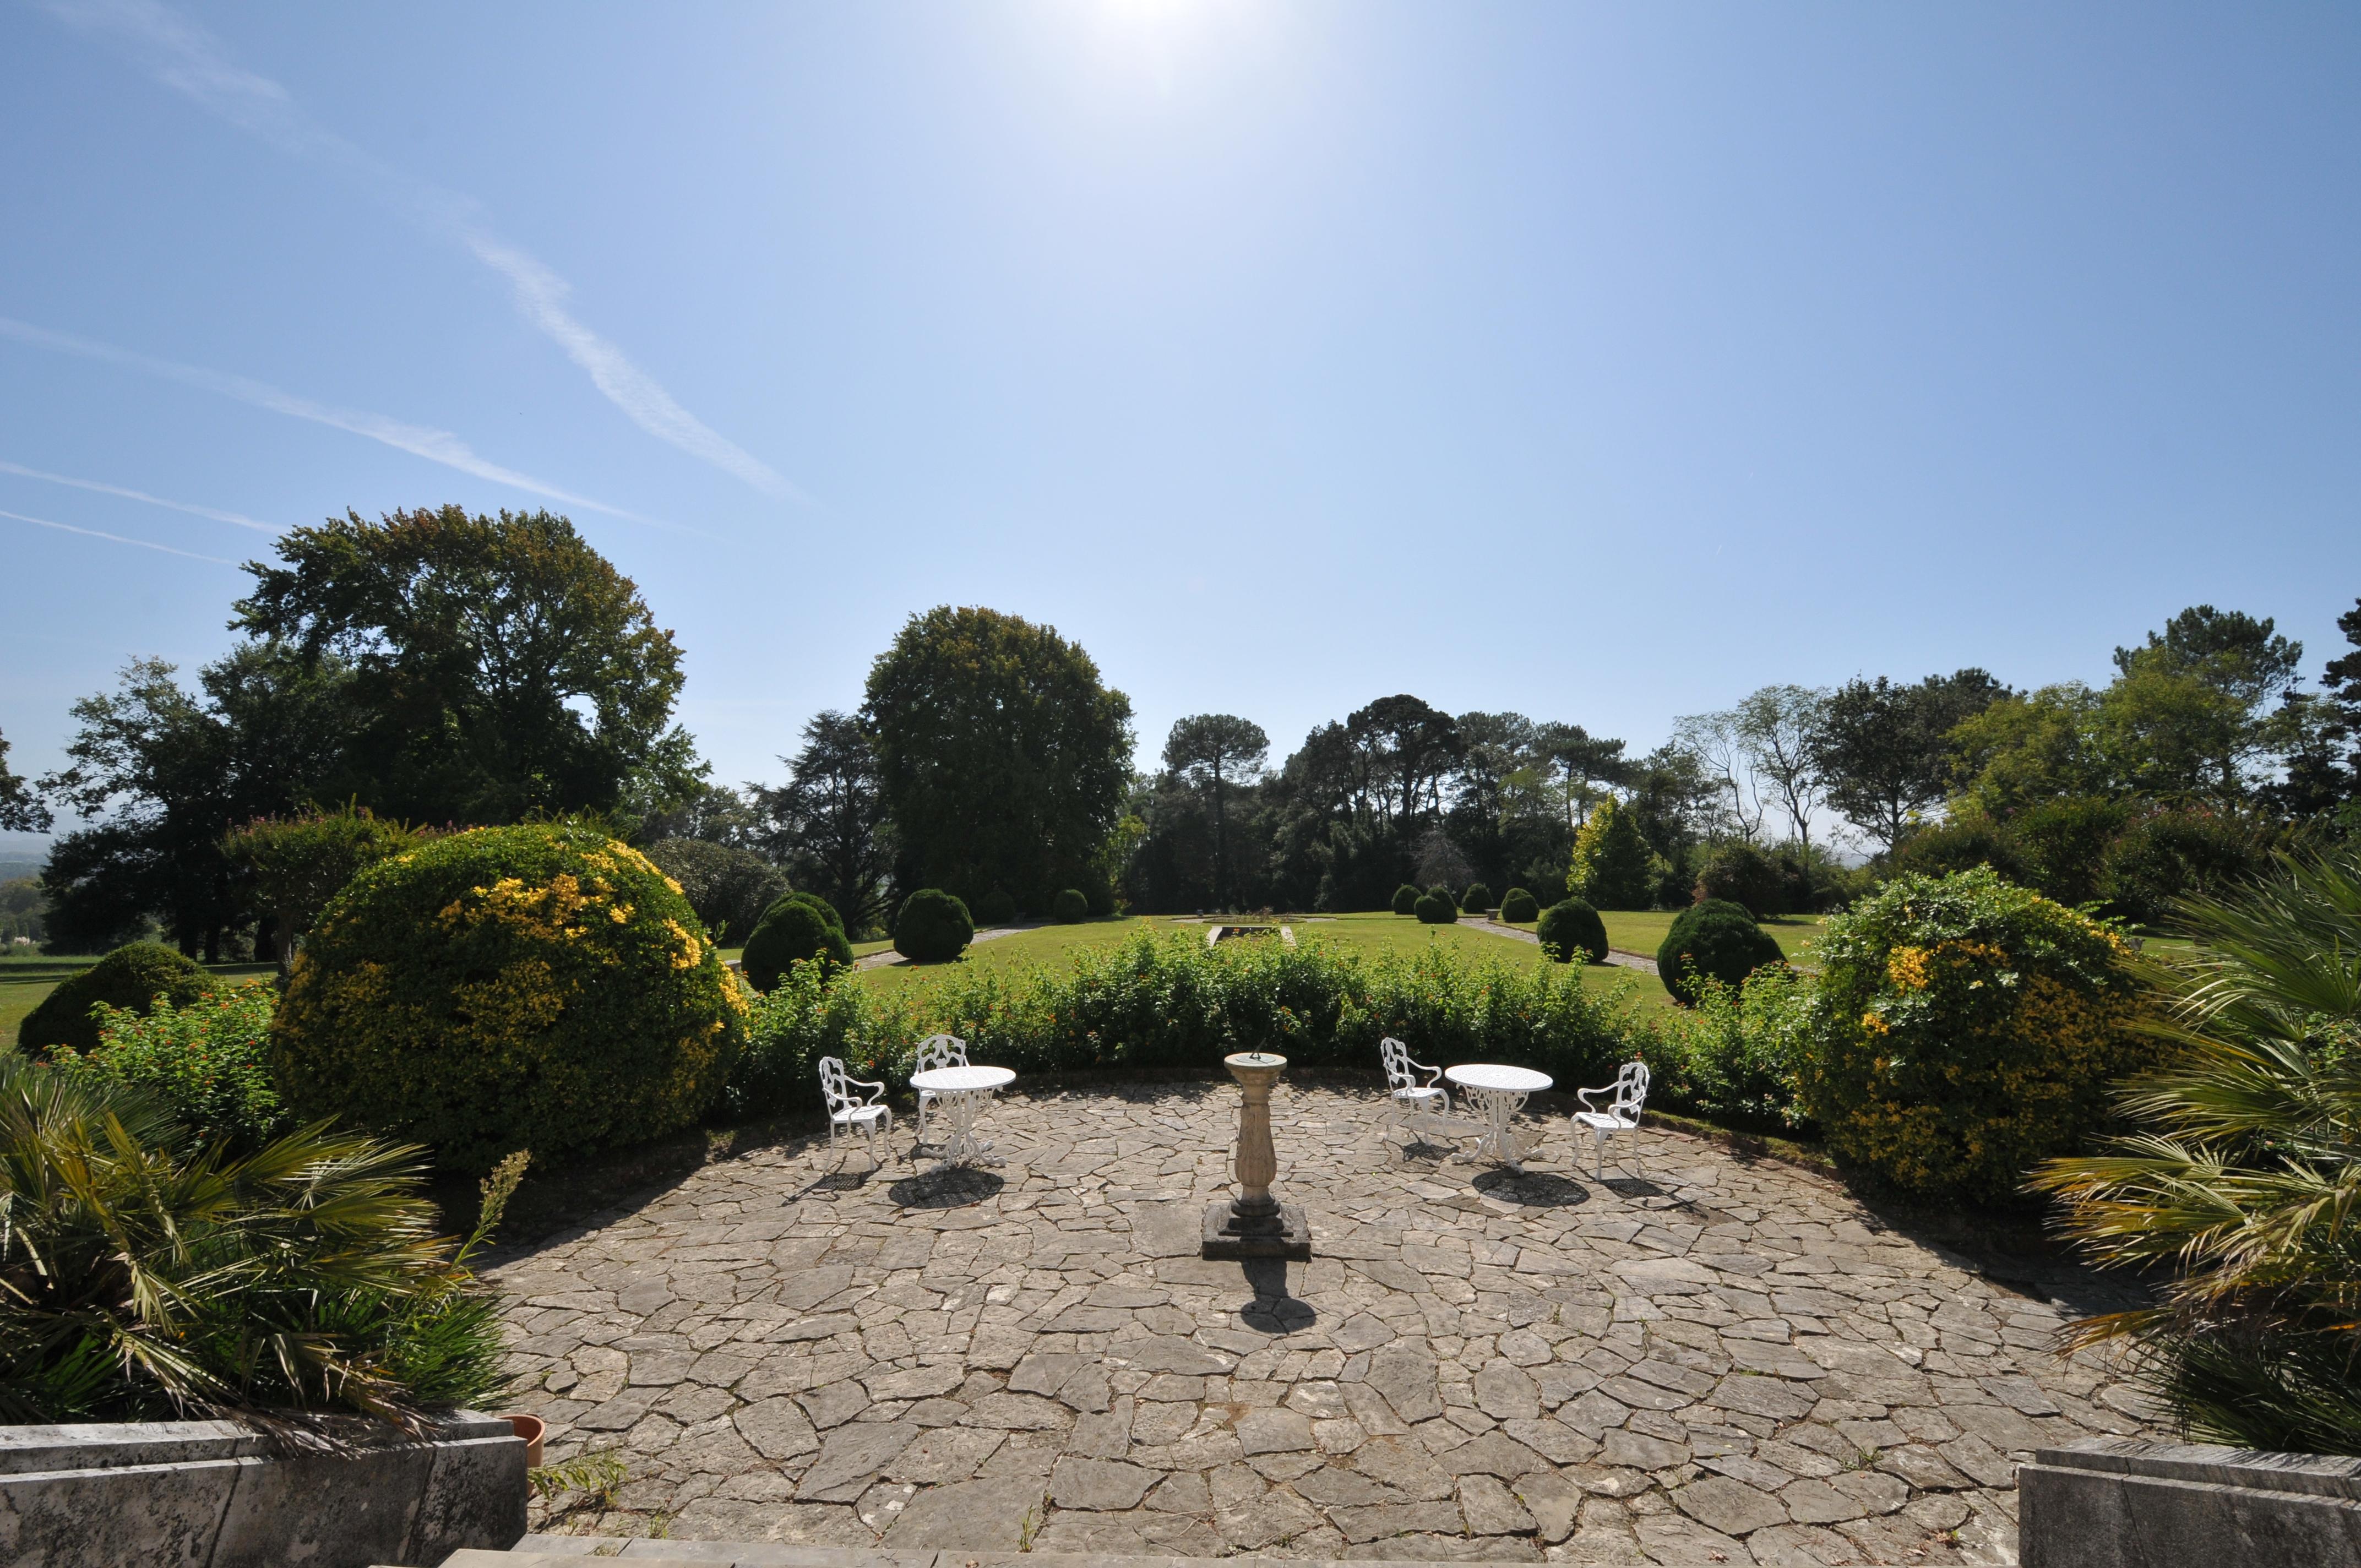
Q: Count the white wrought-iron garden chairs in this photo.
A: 4